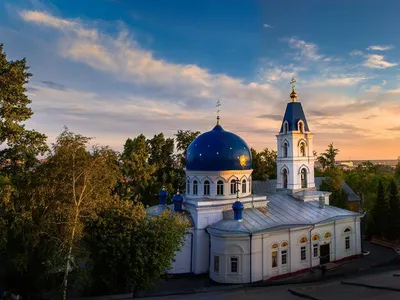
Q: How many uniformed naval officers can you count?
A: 0